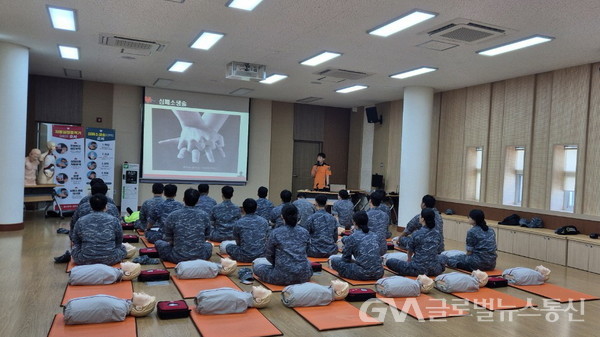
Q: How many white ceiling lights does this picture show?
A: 11